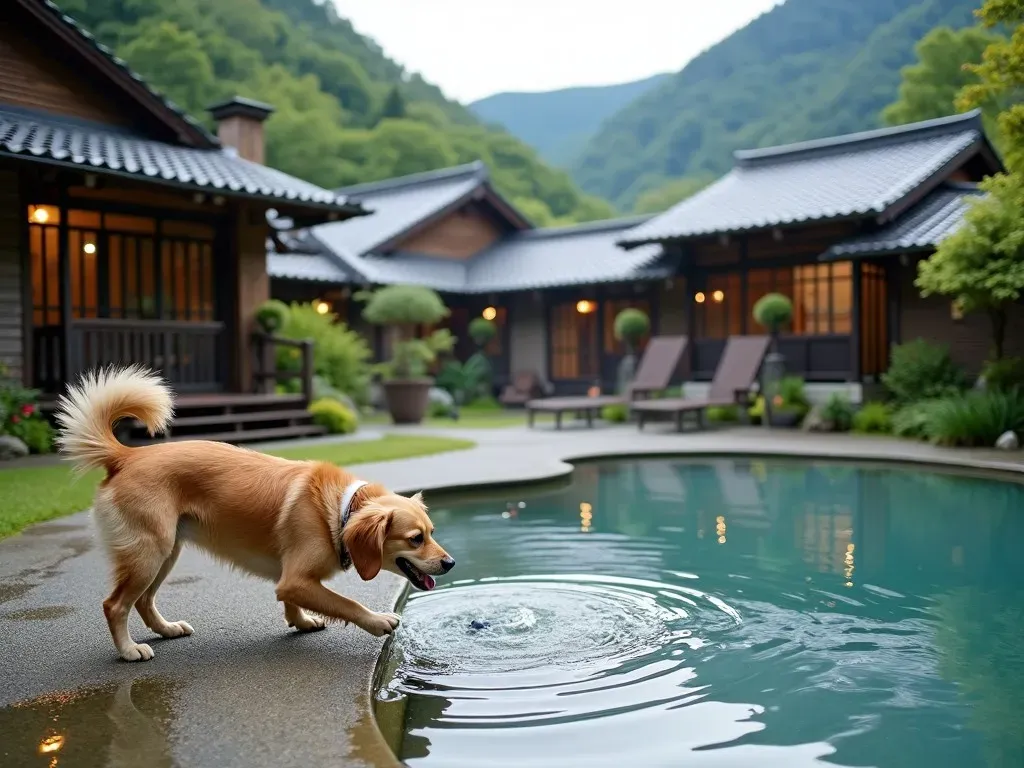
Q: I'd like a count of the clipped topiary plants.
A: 5